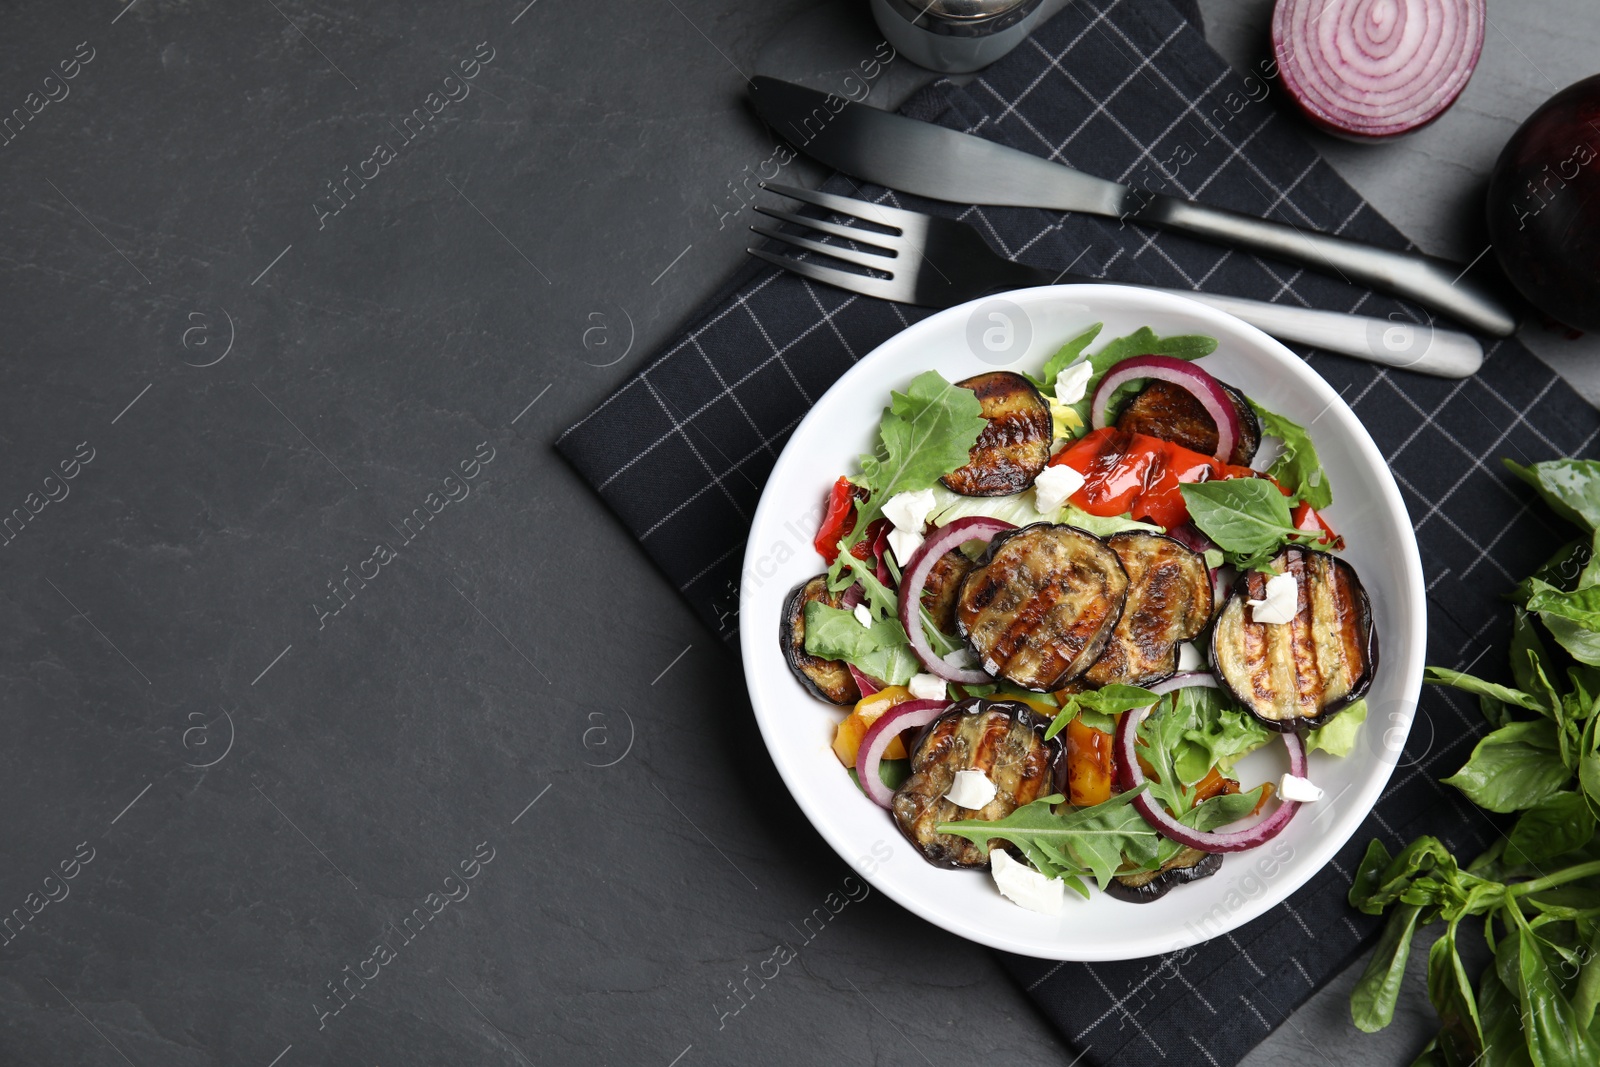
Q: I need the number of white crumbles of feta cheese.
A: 10